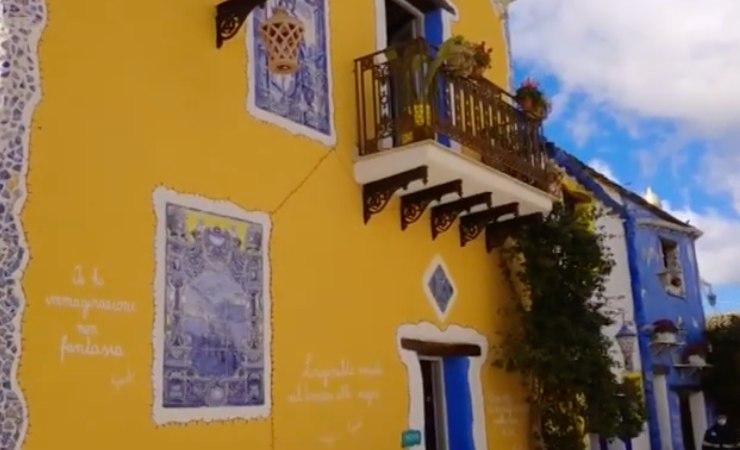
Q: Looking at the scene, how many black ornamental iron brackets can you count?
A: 6